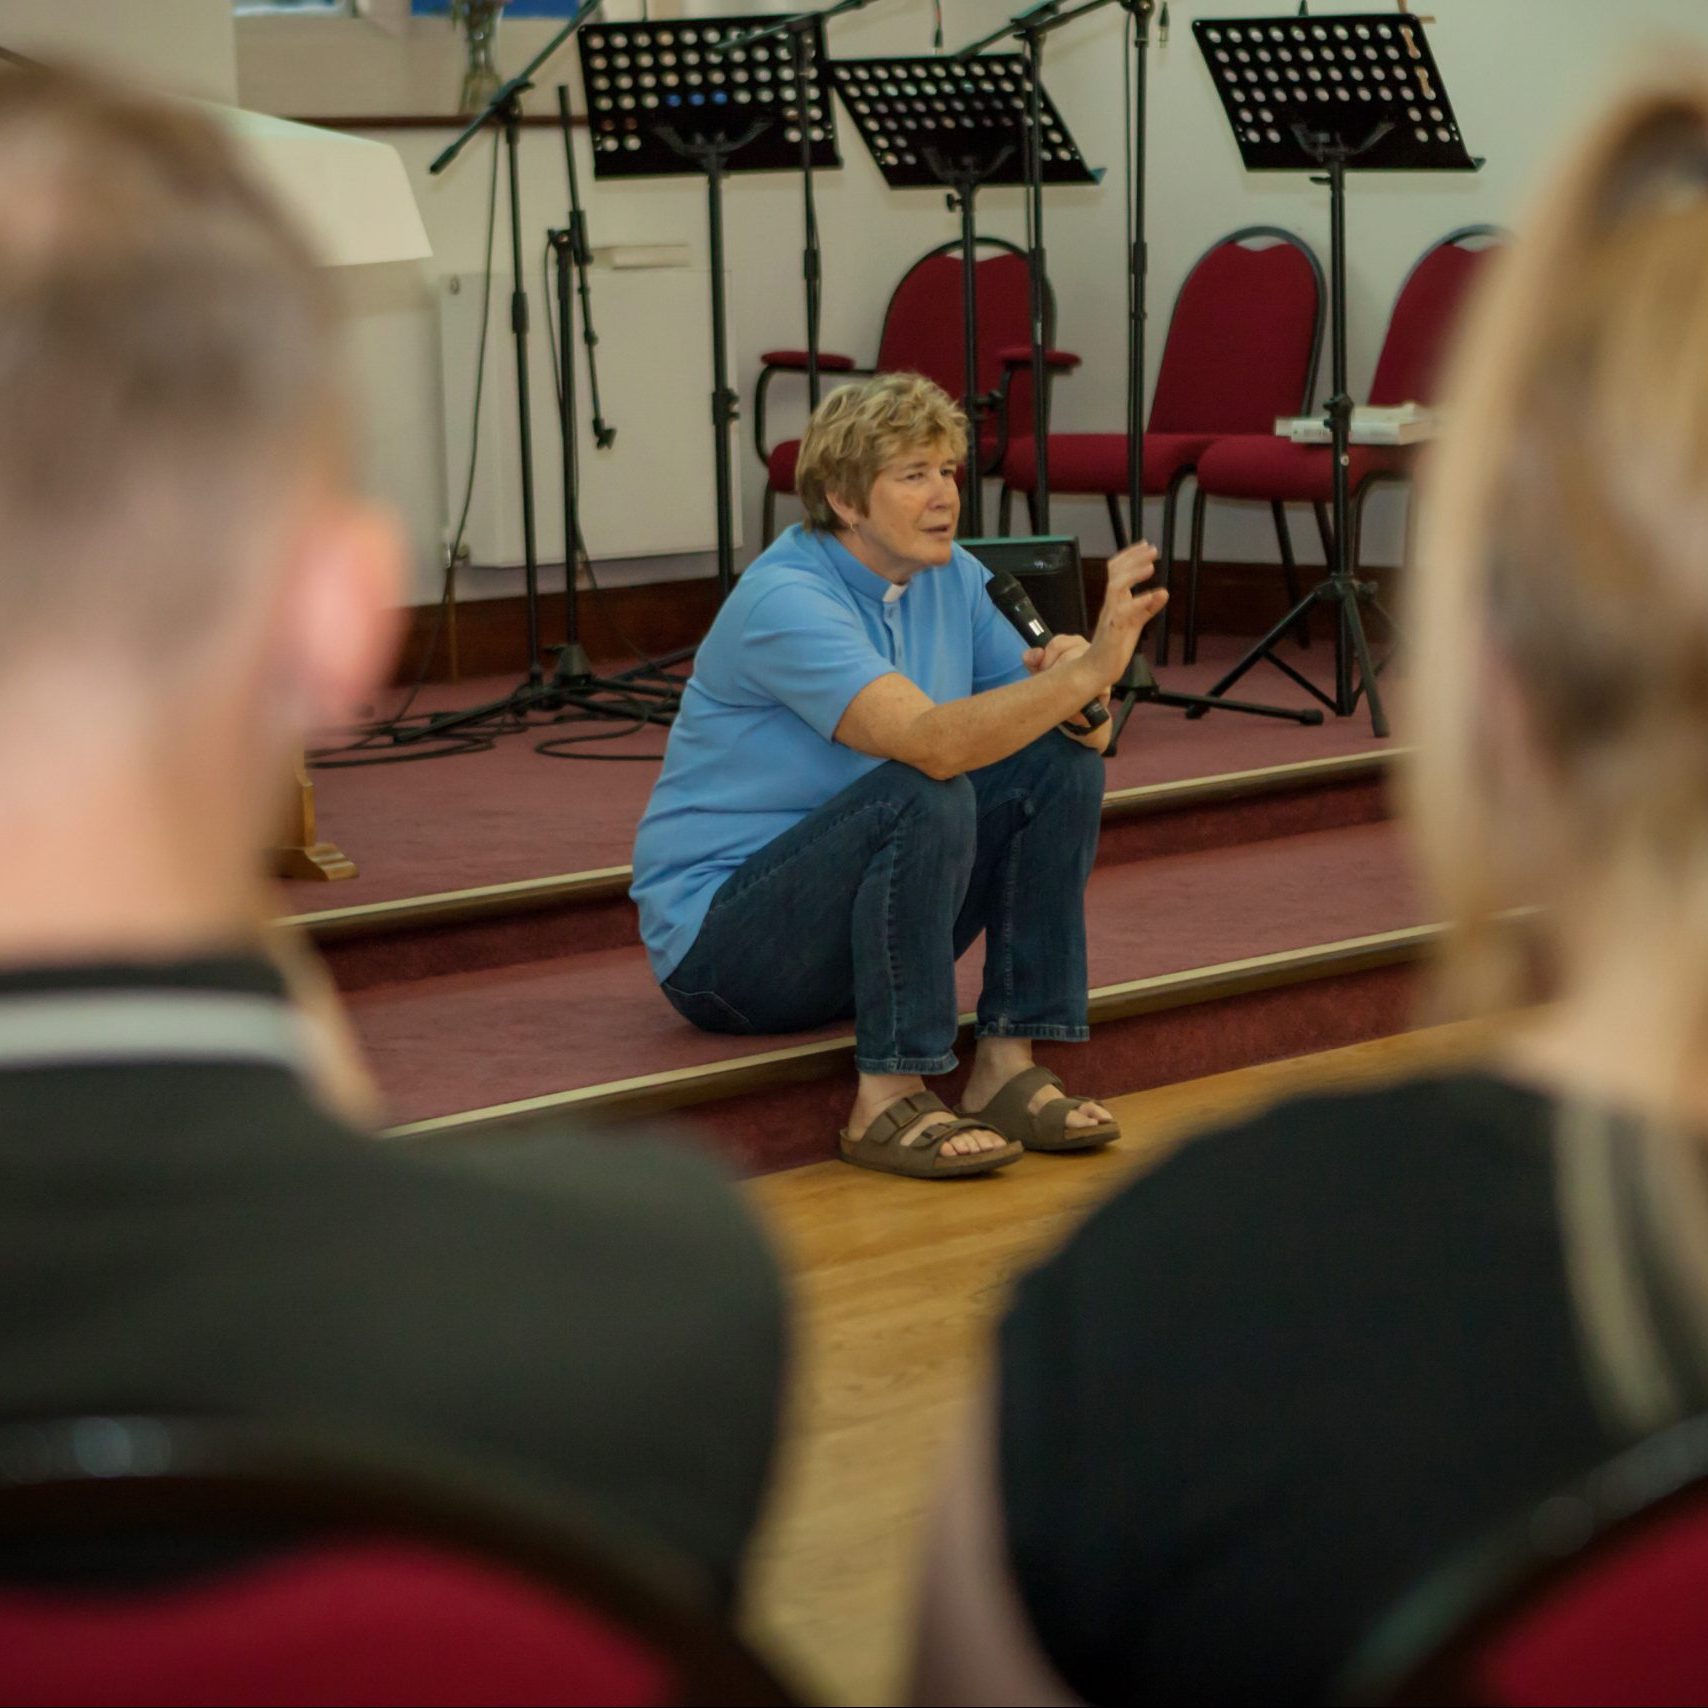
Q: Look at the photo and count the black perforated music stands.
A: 3